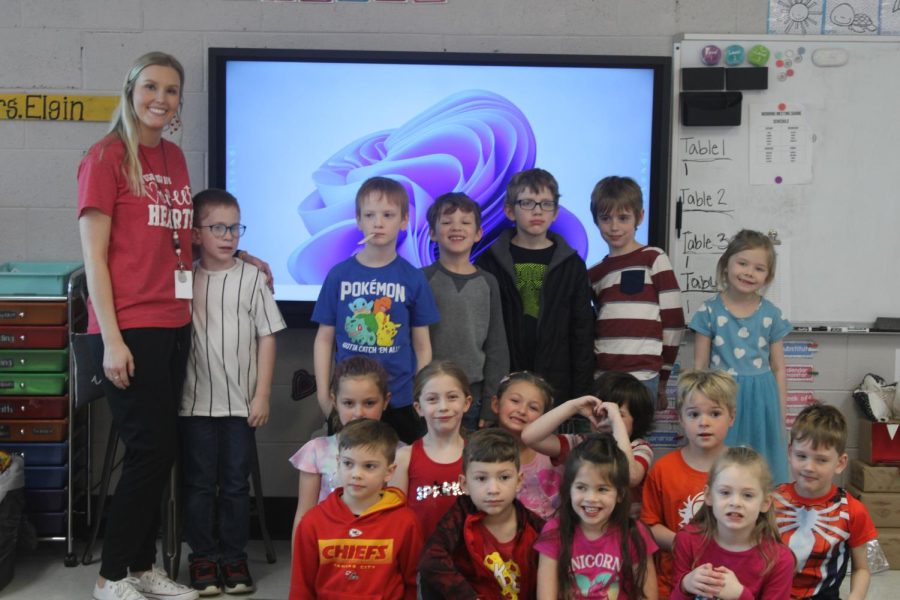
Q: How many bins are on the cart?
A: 11